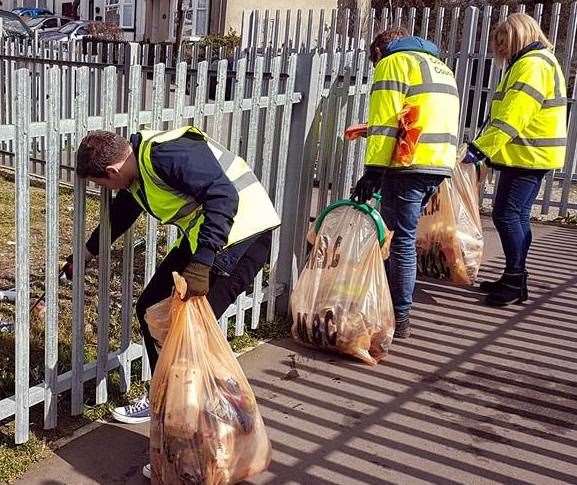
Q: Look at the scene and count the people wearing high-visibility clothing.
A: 3